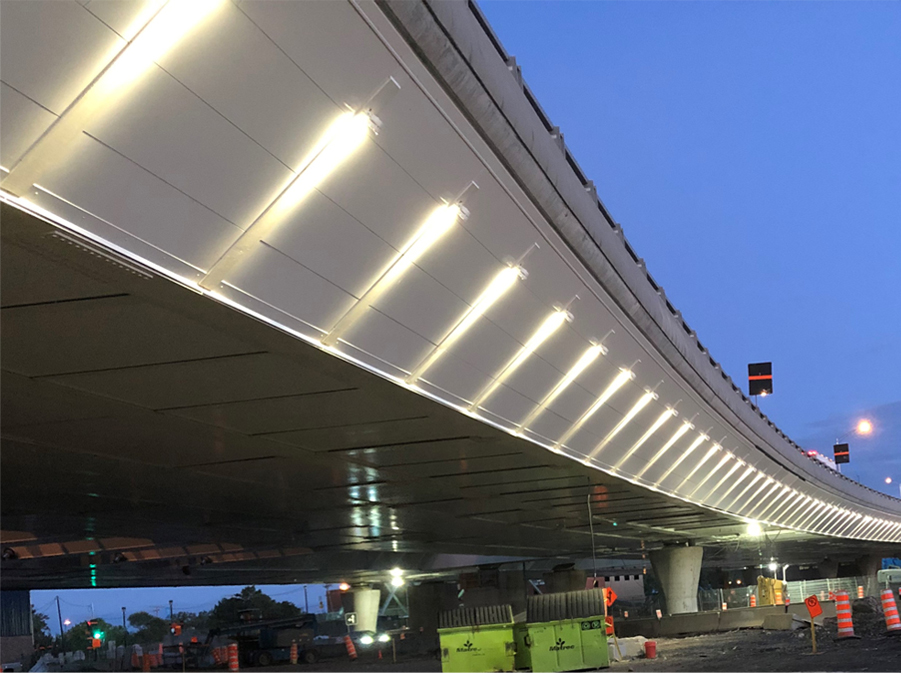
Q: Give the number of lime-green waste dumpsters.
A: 2